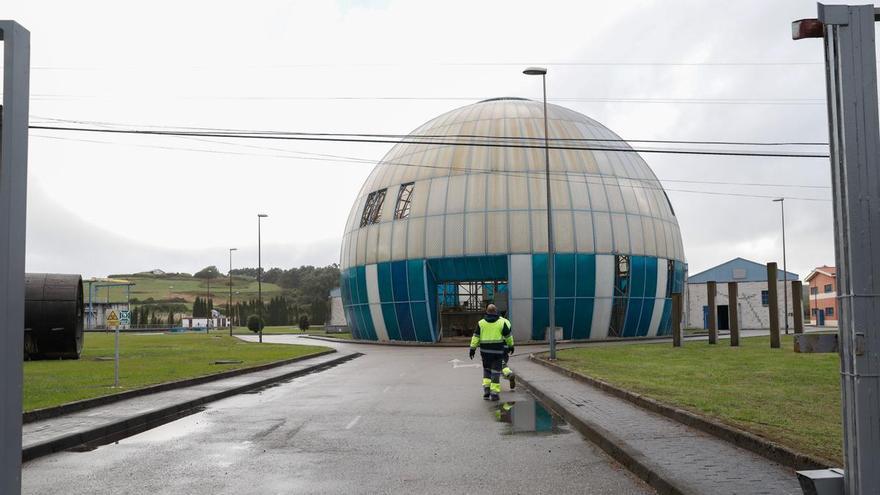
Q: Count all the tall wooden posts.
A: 5